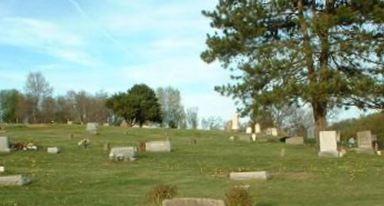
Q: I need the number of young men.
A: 0